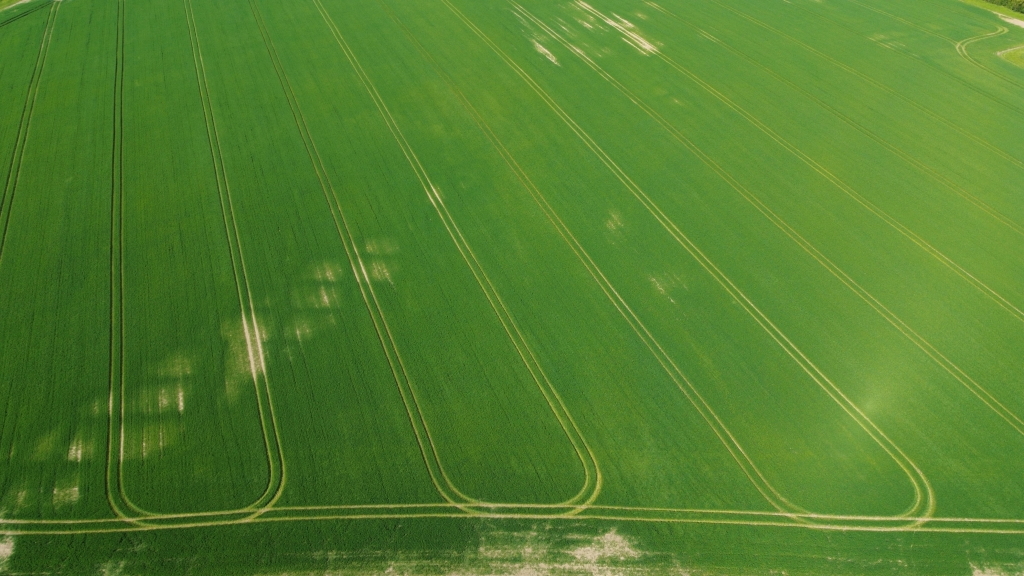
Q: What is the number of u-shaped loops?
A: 3